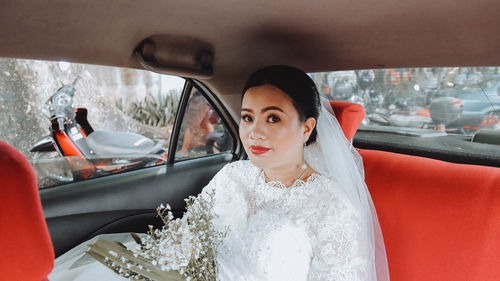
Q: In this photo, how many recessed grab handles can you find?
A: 1